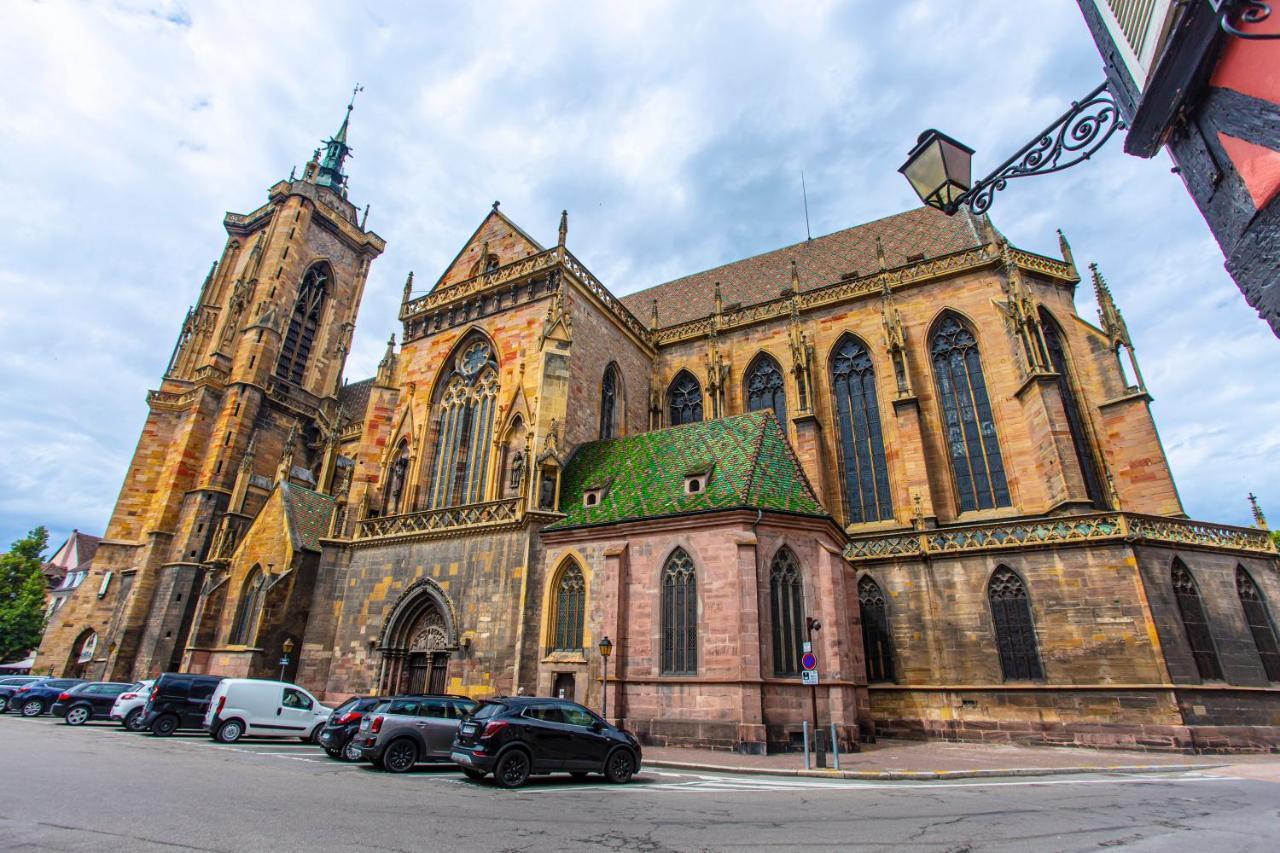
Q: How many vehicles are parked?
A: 9